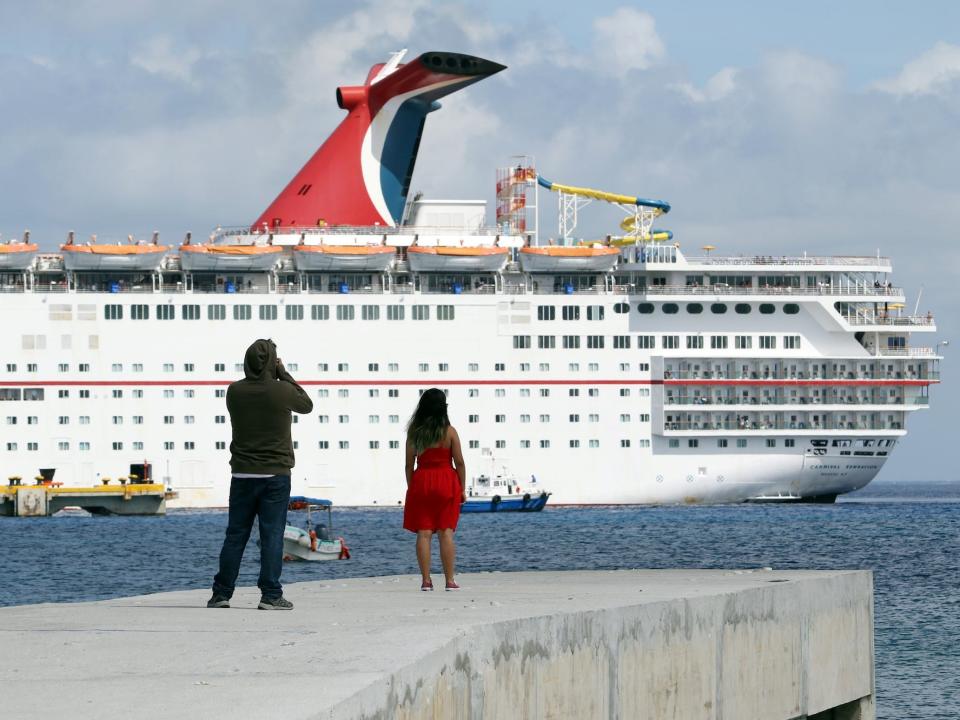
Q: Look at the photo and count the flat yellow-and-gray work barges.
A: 1